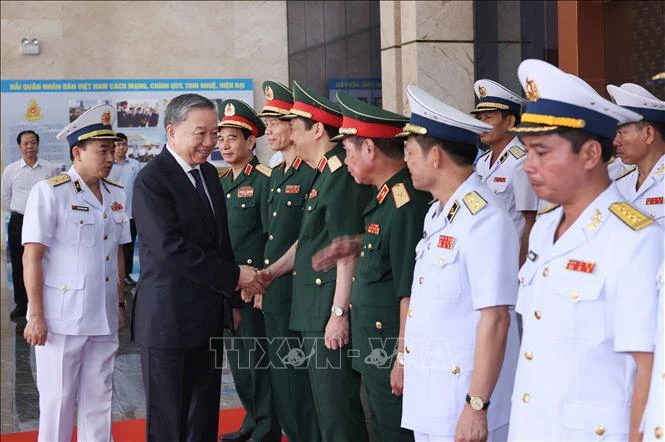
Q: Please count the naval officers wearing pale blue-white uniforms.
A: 5